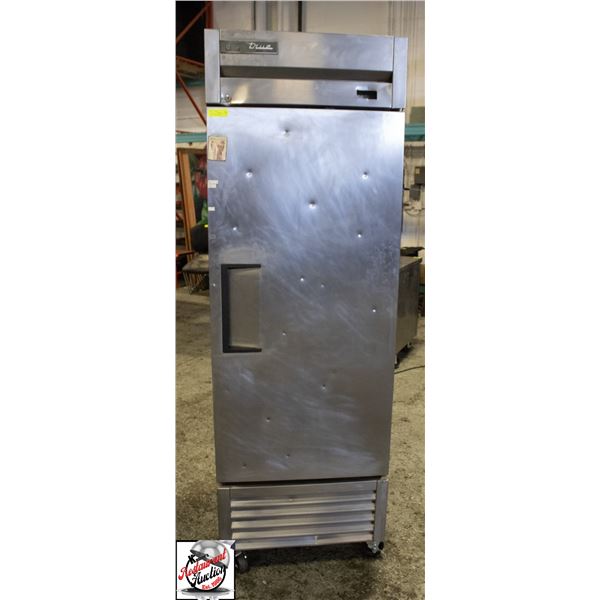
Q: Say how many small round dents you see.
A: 14